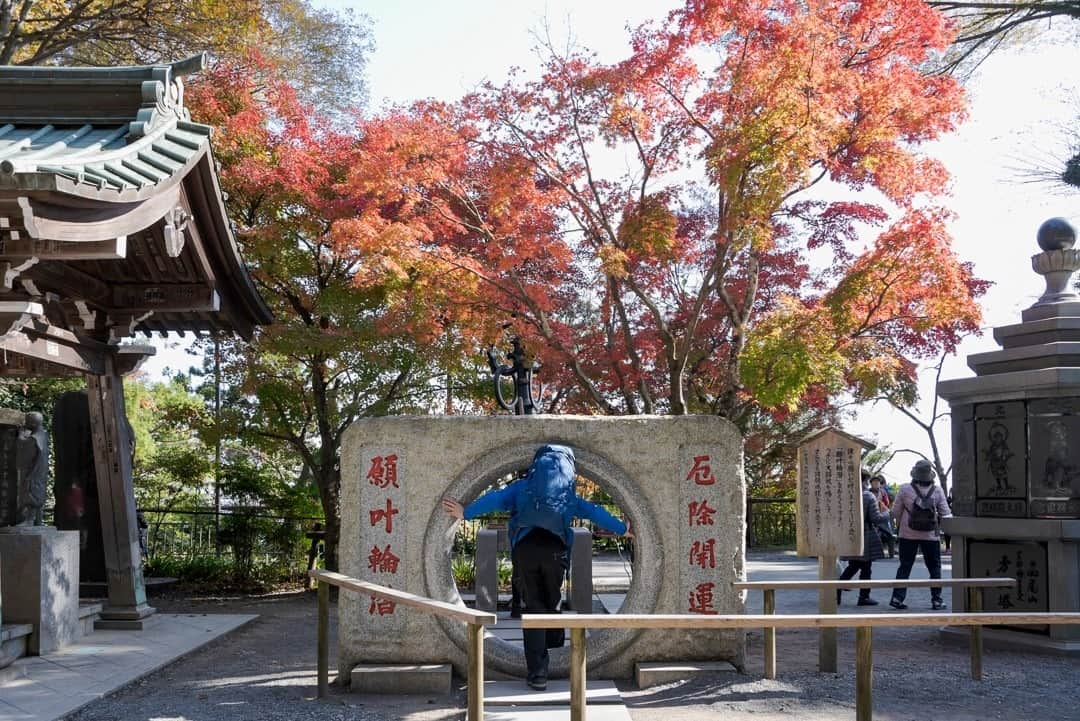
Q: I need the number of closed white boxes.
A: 0